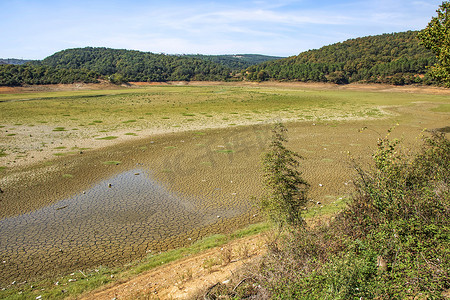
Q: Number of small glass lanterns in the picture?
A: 0